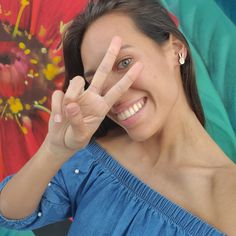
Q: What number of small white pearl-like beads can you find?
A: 3